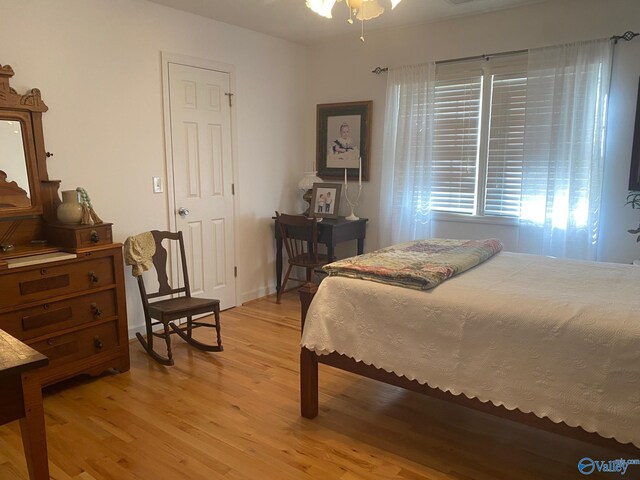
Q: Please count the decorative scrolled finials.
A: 2